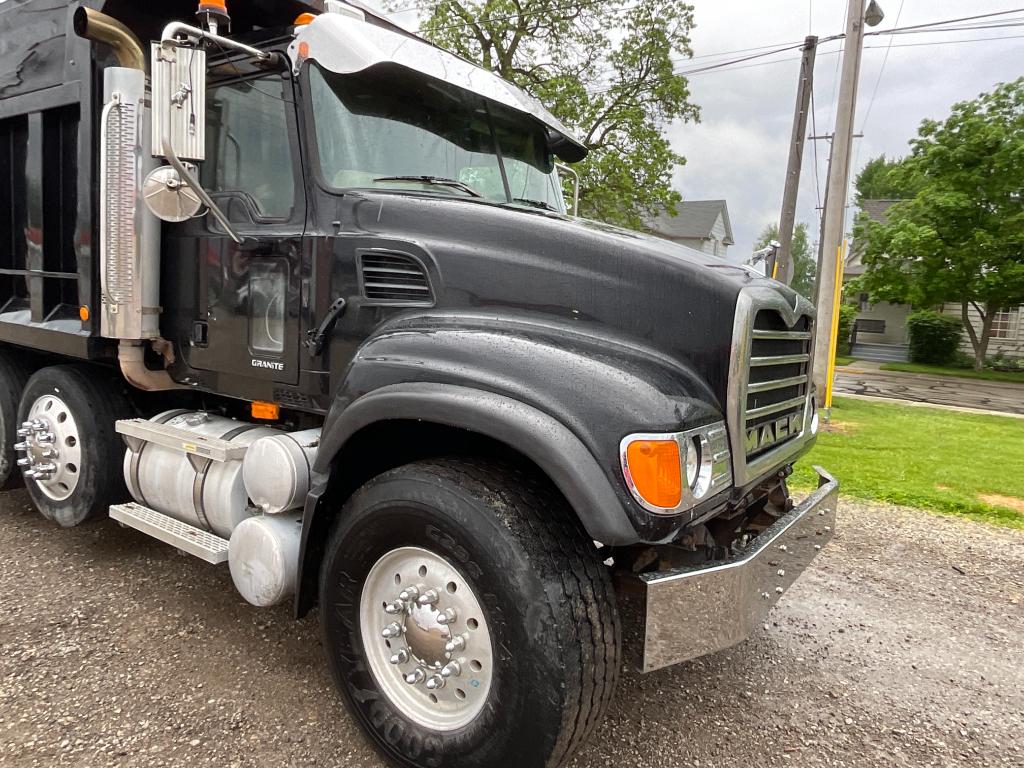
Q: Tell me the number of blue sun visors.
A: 0